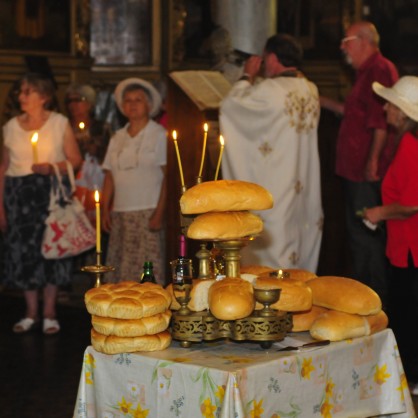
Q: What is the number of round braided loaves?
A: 3